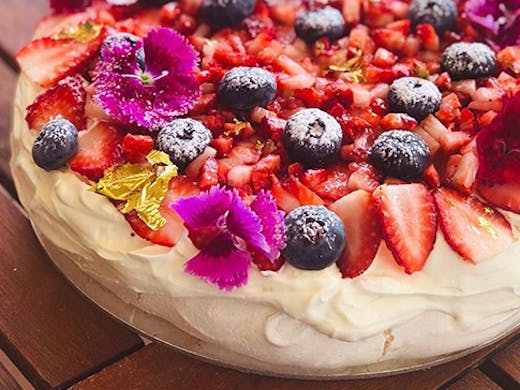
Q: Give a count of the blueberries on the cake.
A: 12